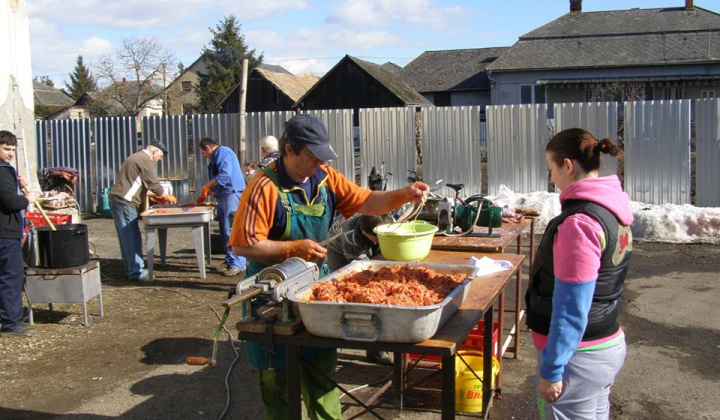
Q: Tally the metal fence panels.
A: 13